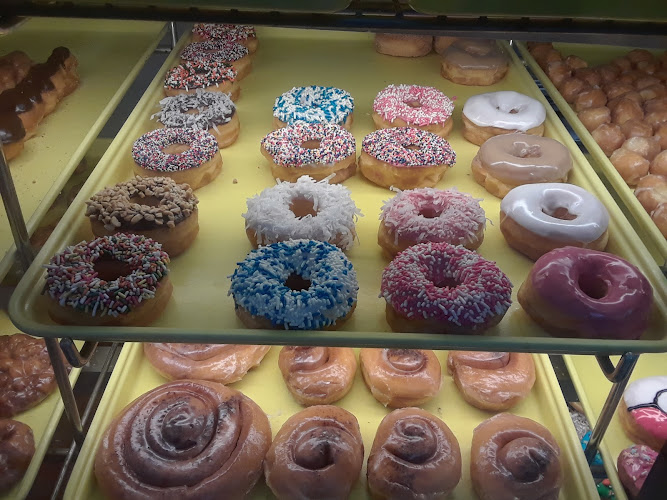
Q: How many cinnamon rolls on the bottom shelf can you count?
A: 8